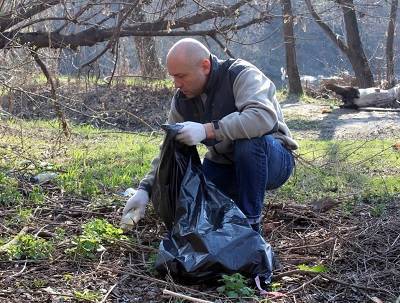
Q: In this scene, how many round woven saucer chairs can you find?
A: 0